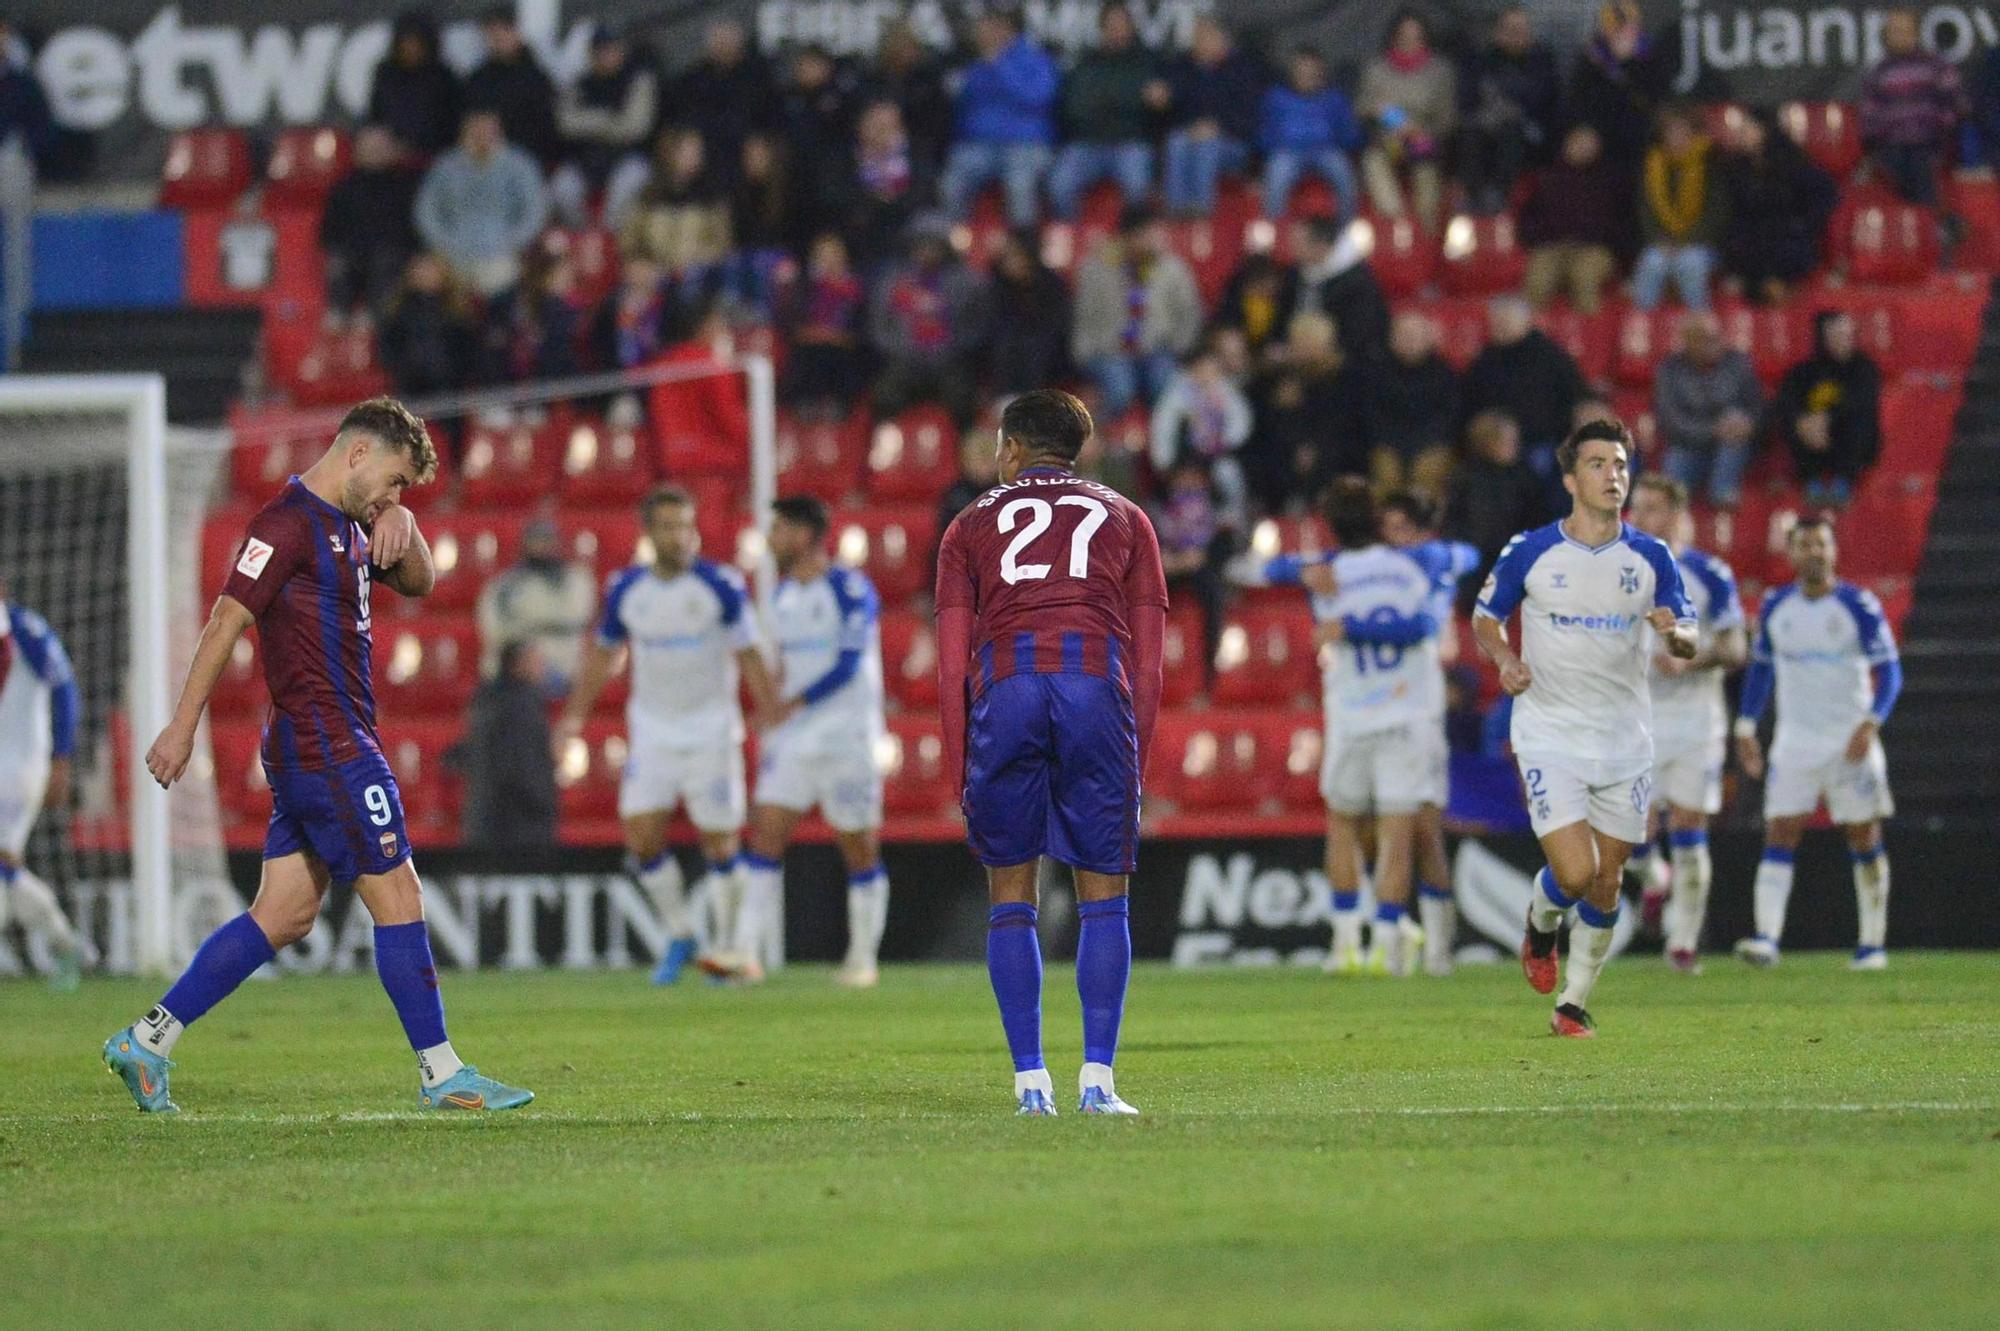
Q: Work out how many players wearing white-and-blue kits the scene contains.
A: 8